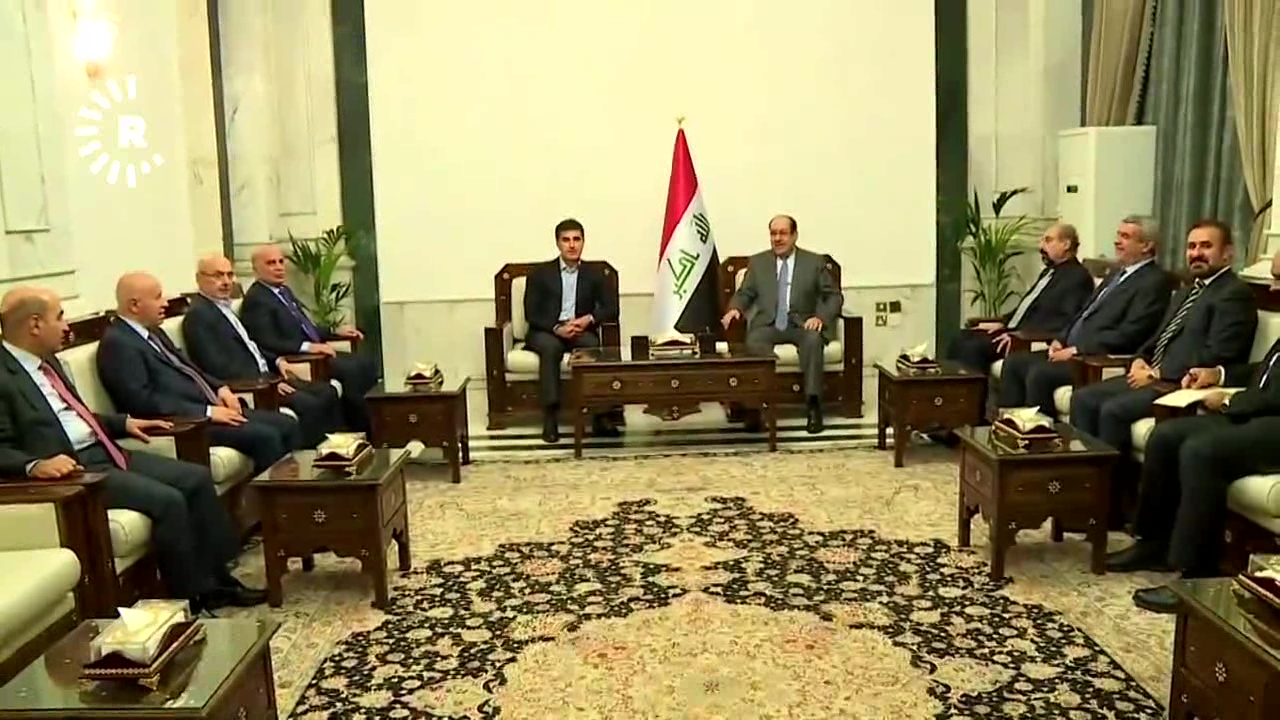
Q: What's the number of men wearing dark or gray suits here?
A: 10